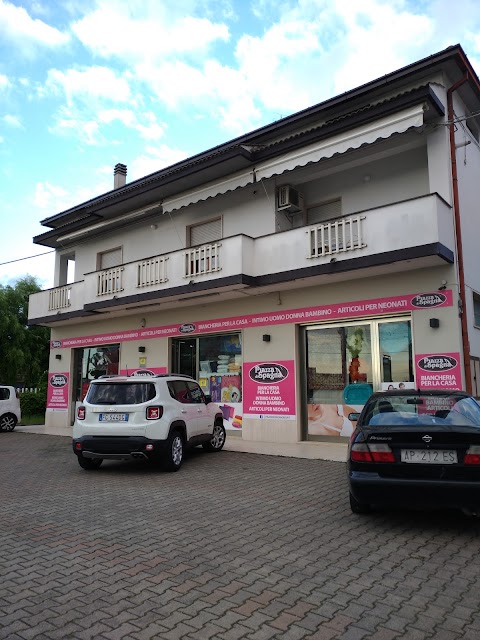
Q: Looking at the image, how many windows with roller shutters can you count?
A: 3